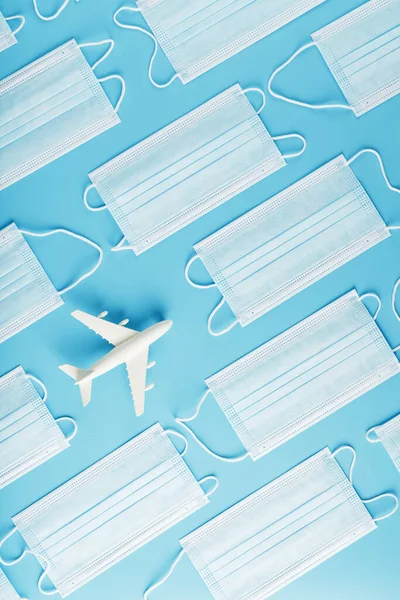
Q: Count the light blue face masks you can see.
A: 13